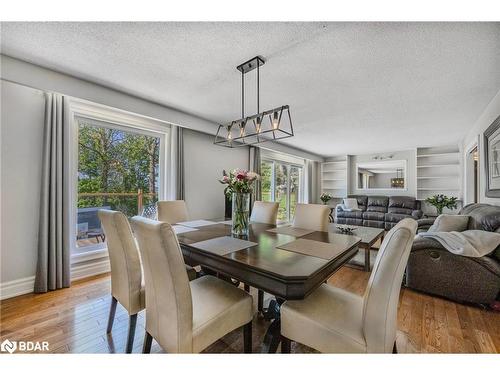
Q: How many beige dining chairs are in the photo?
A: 6